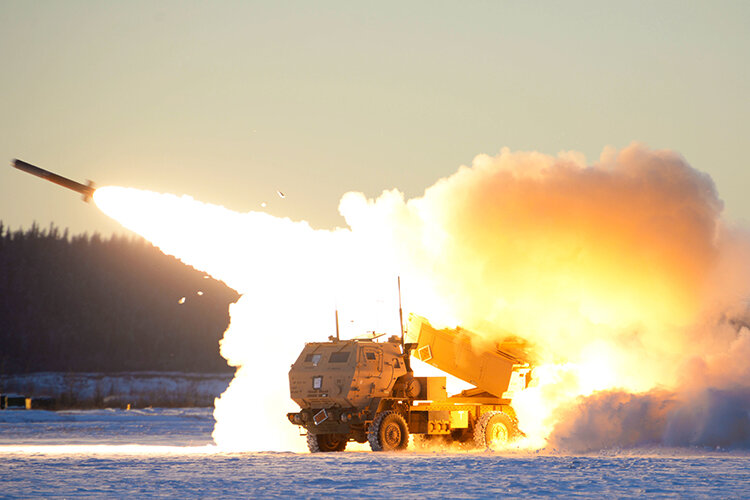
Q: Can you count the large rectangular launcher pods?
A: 1